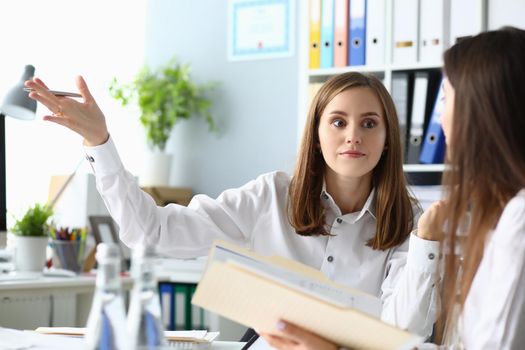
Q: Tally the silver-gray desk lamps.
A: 1